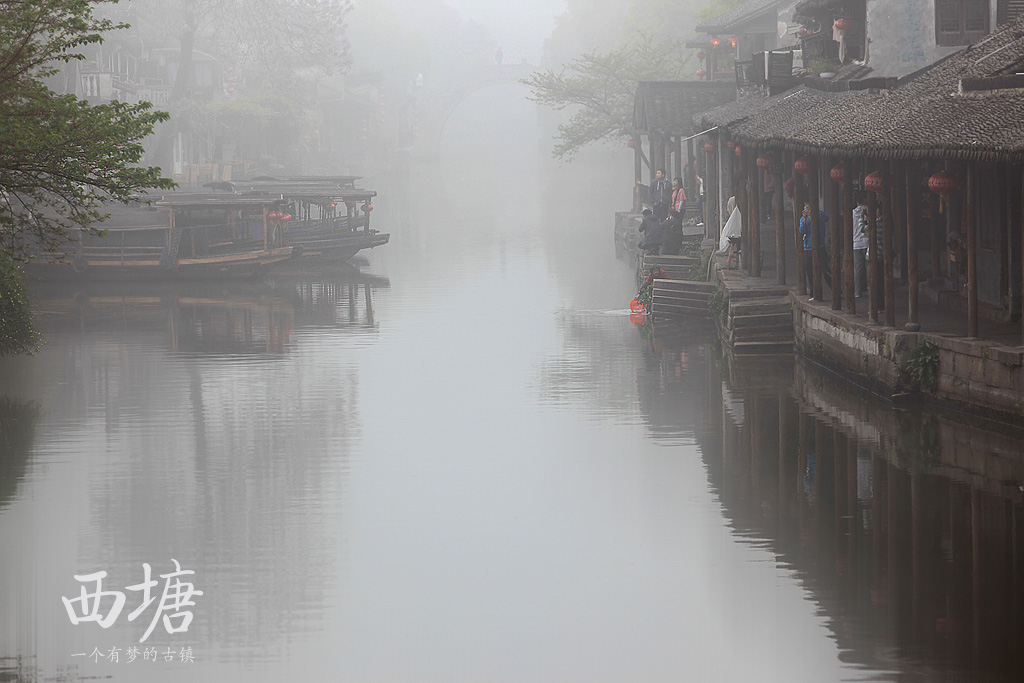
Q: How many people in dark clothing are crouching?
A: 2